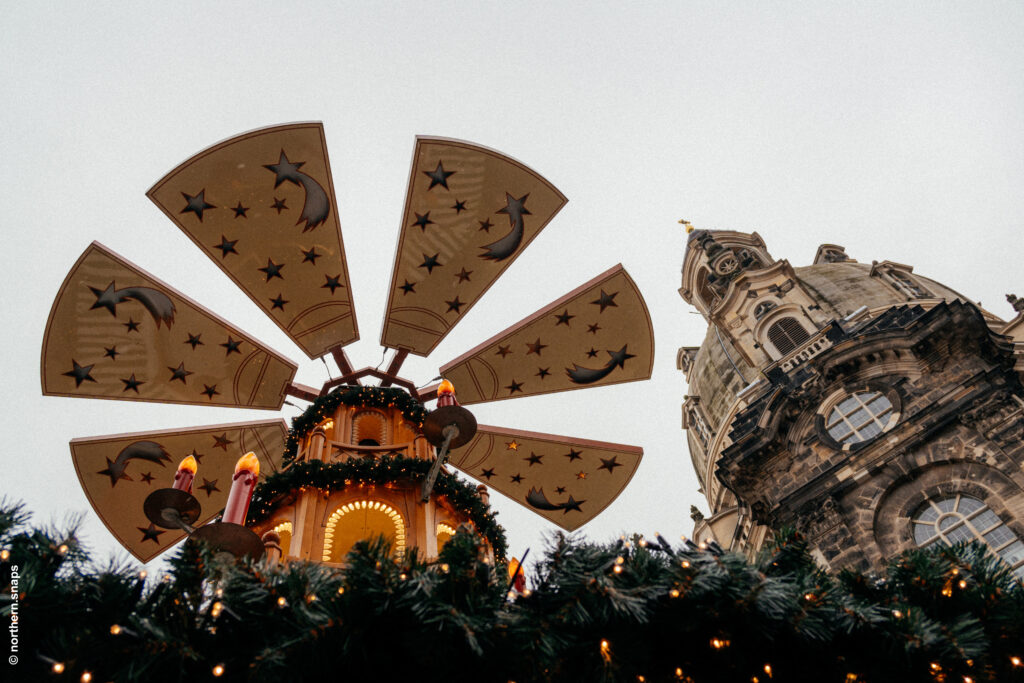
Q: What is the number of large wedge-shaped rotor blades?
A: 6